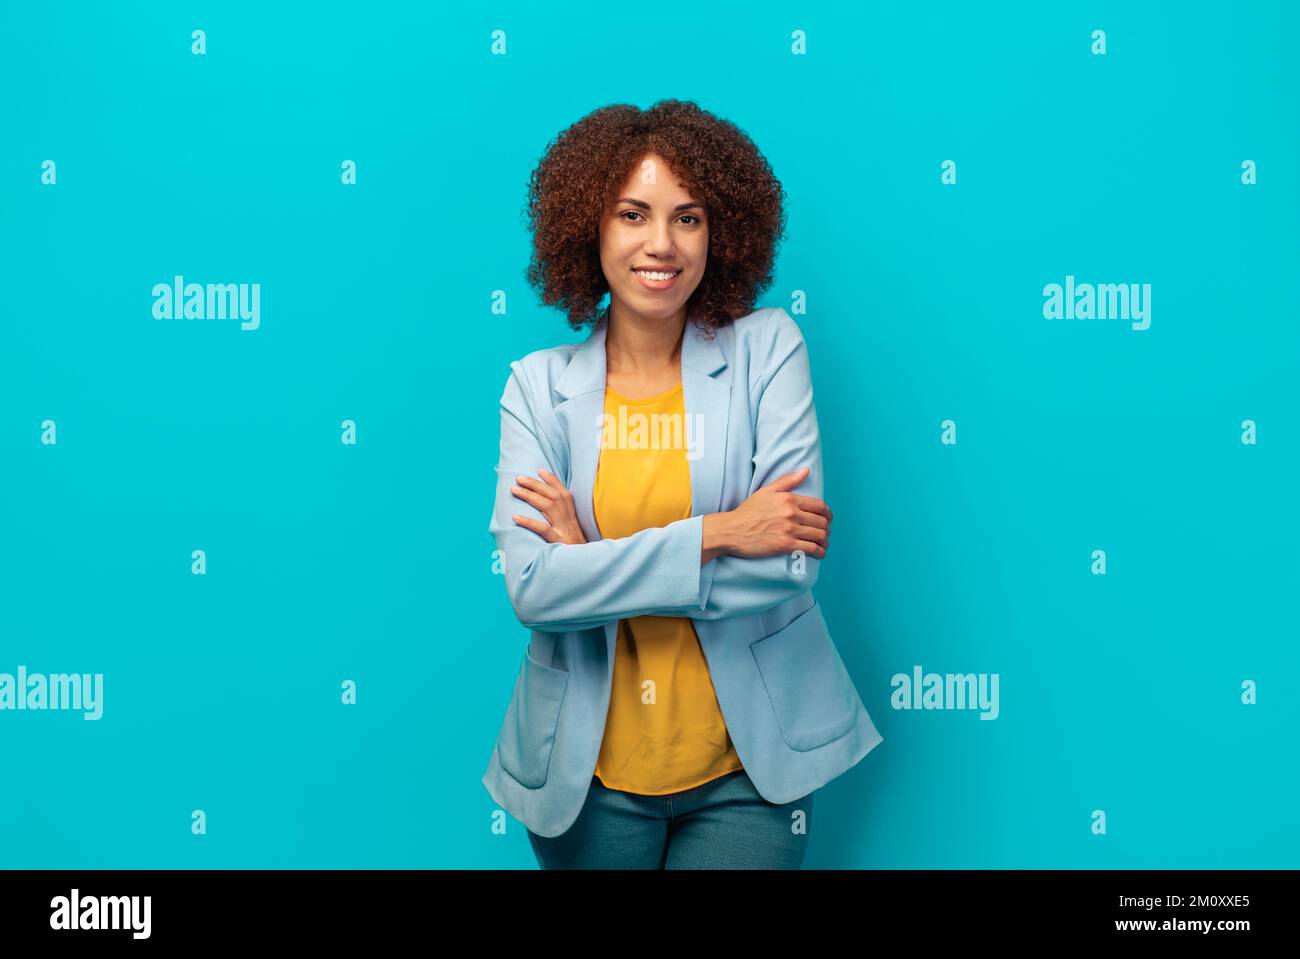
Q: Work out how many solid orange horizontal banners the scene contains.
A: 0